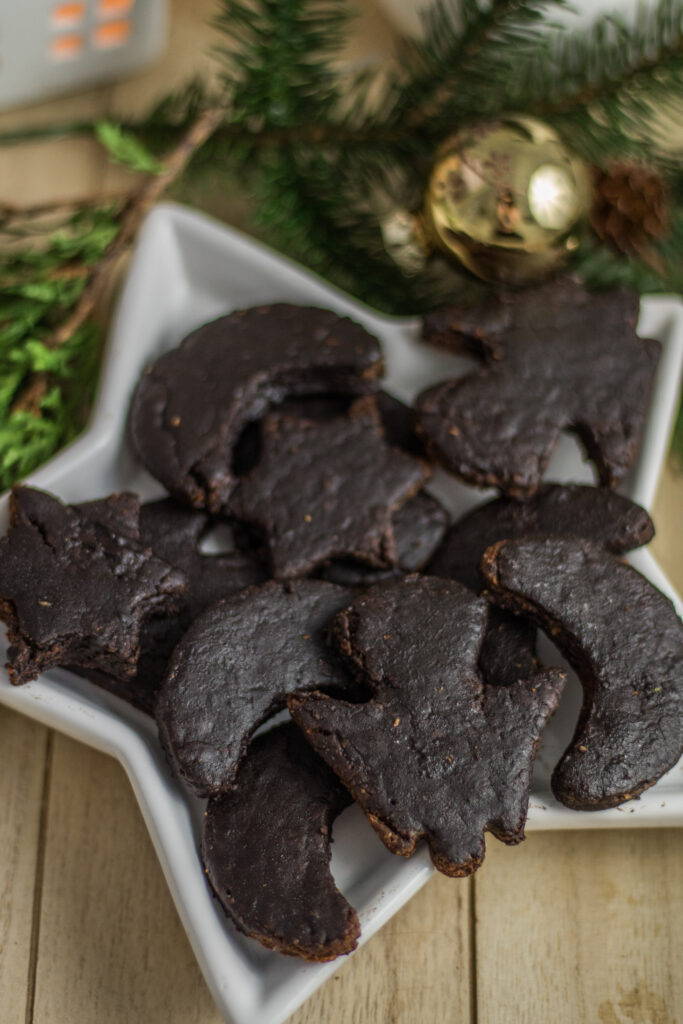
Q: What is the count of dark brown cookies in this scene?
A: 11